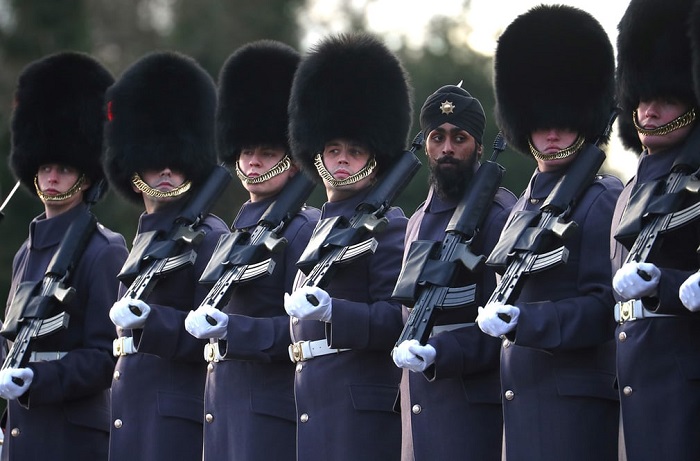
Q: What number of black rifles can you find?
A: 7